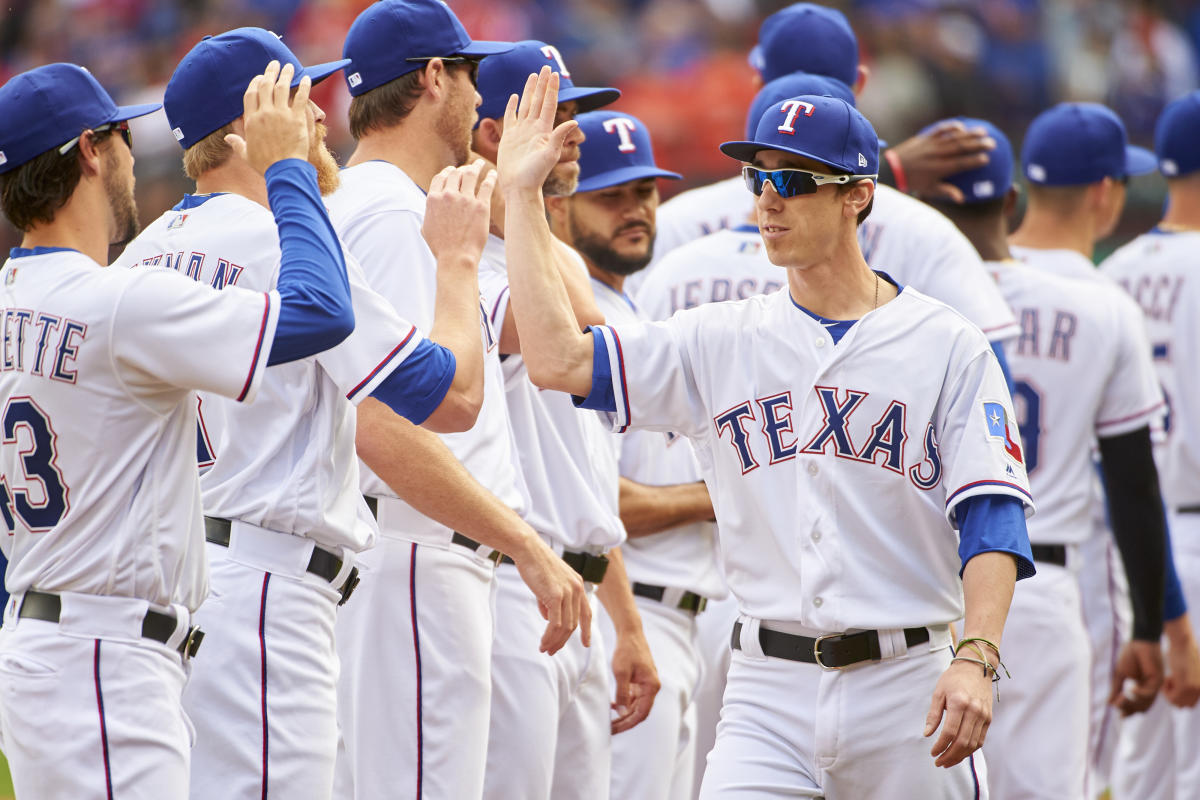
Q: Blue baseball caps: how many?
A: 11